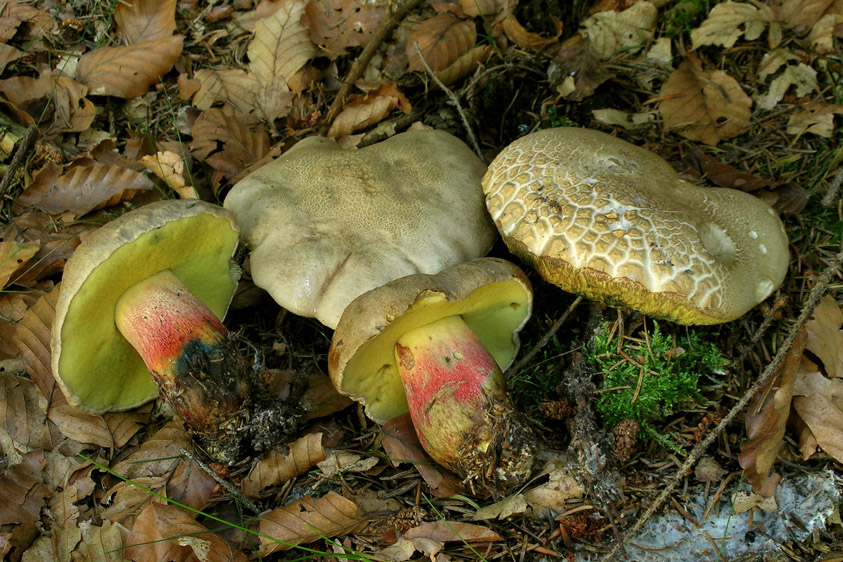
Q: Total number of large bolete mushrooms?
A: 4